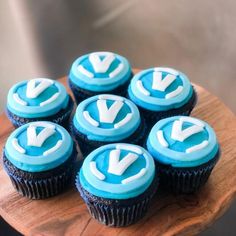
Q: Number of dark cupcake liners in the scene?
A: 7